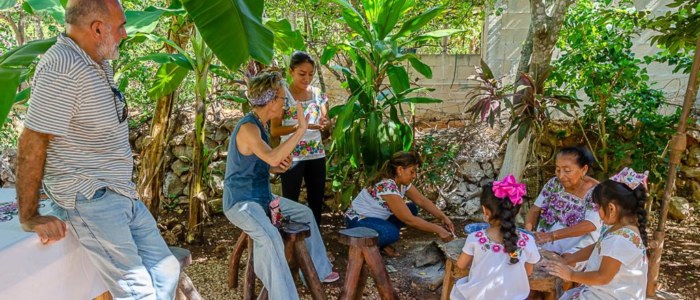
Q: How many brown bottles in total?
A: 0